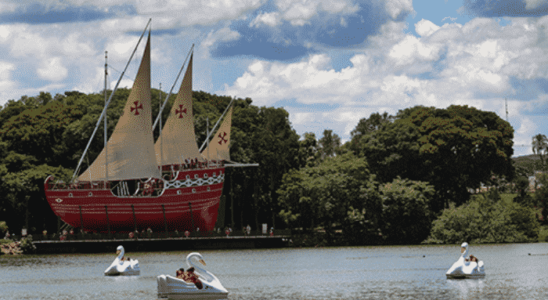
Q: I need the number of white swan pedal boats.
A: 3